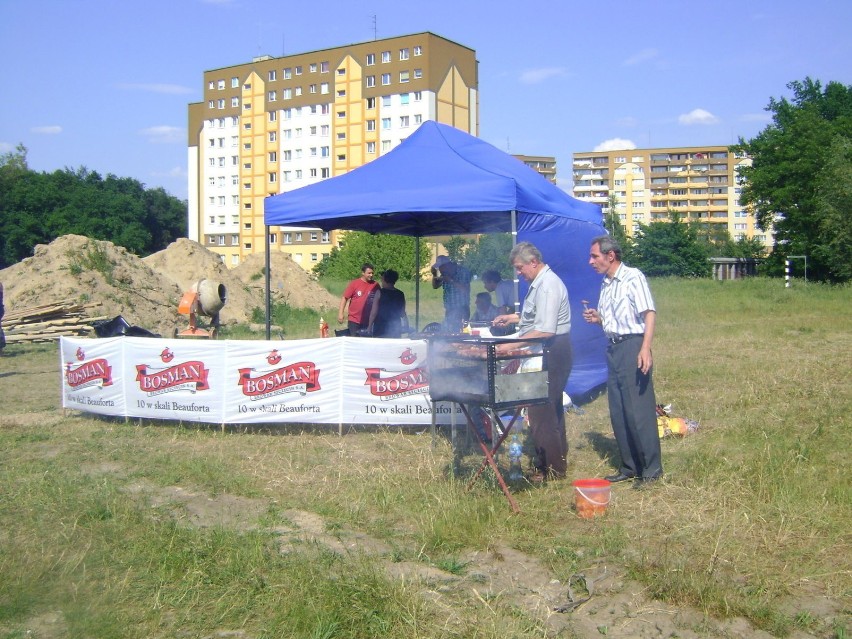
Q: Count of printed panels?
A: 4